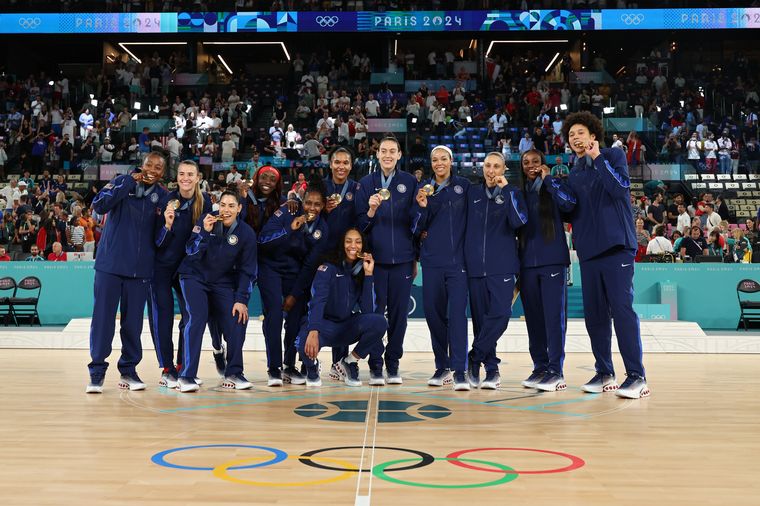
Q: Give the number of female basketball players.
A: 12